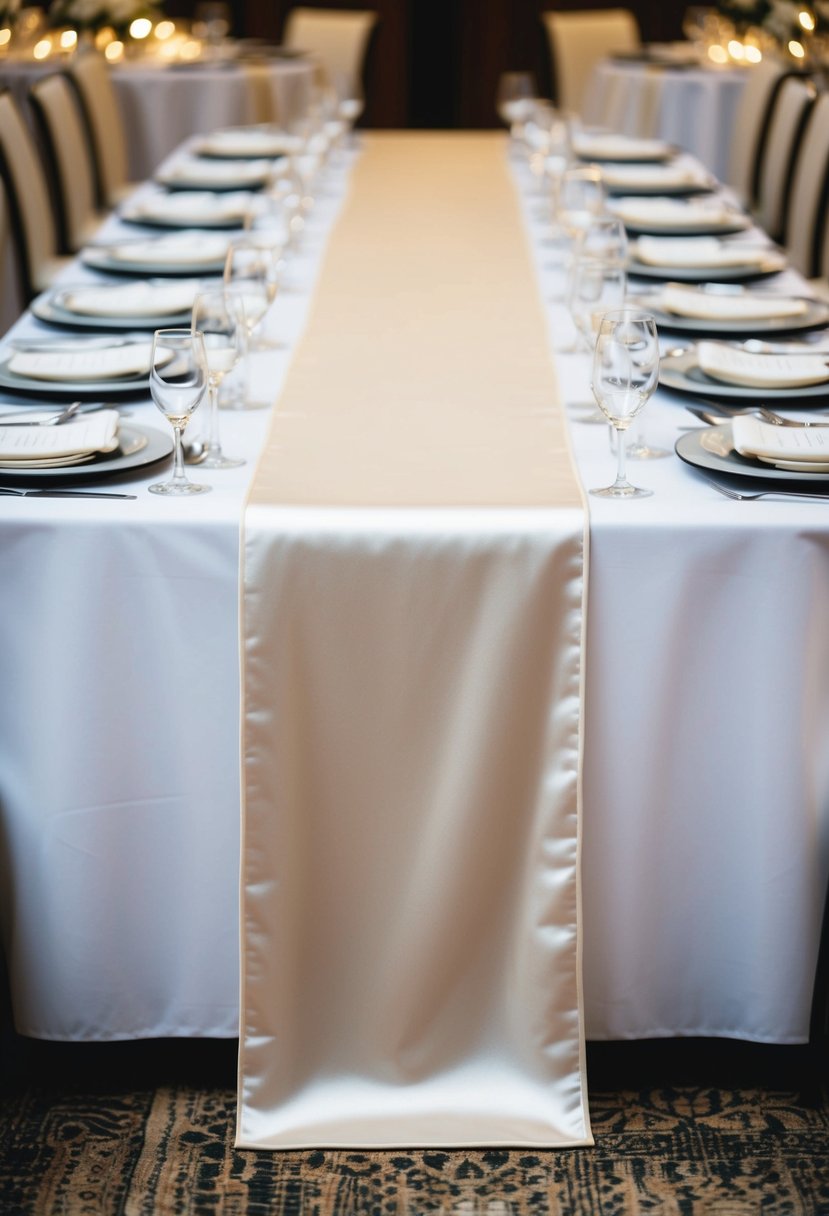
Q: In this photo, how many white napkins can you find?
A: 14